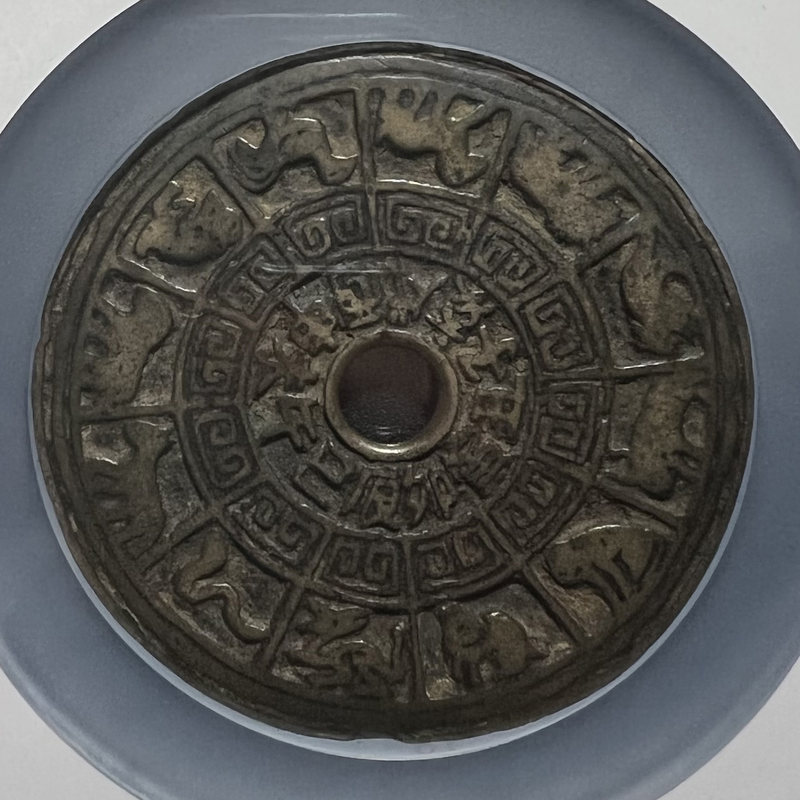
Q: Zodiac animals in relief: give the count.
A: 12